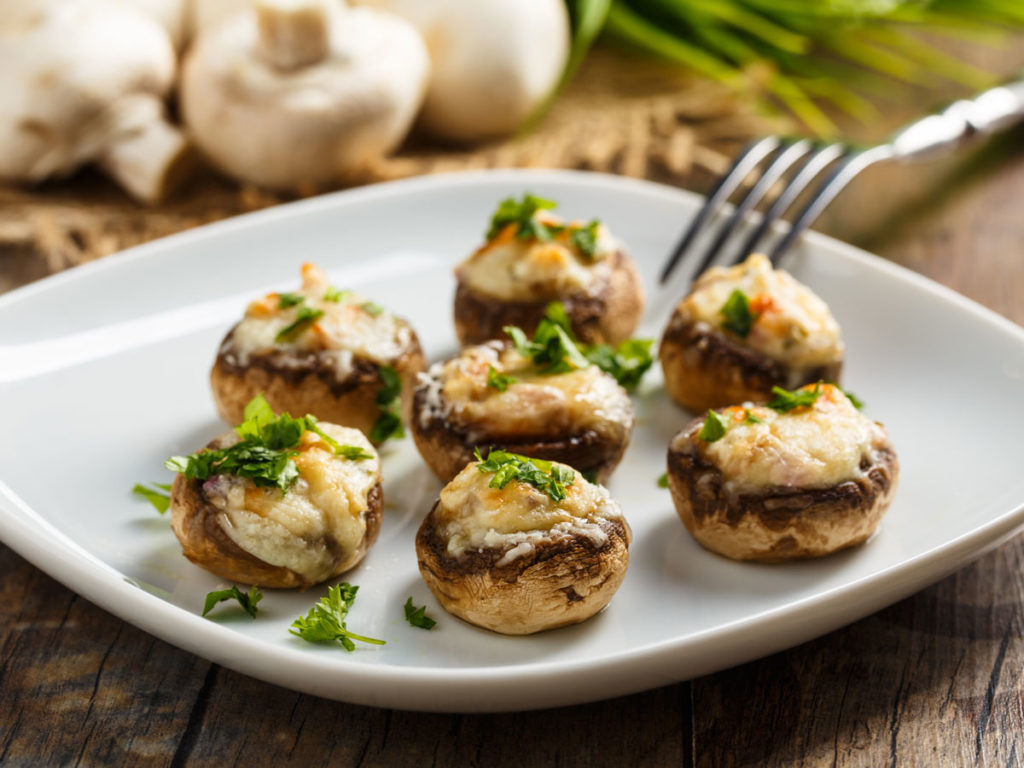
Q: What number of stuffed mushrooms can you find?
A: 7